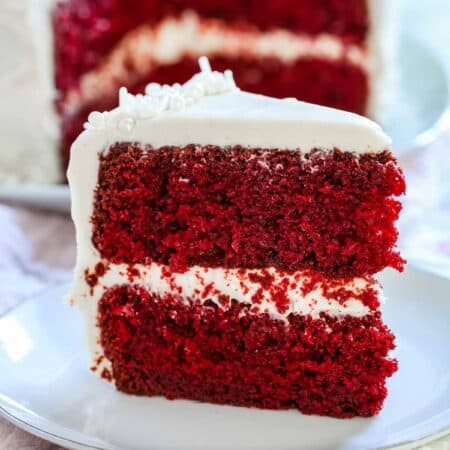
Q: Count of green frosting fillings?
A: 0